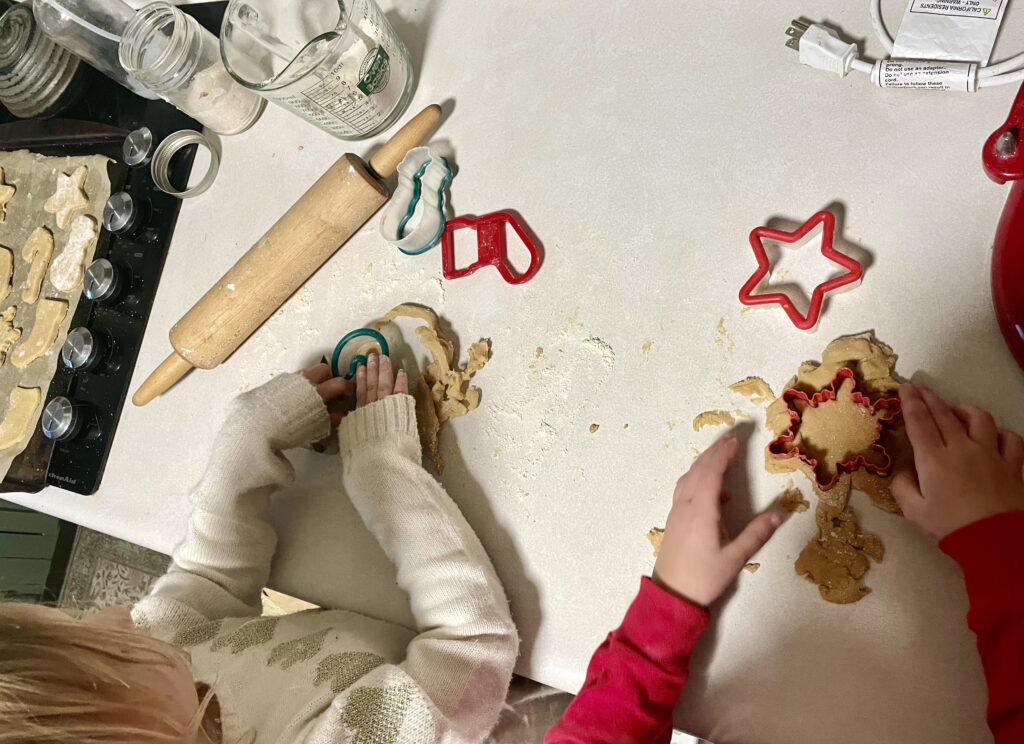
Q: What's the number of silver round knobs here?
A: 5